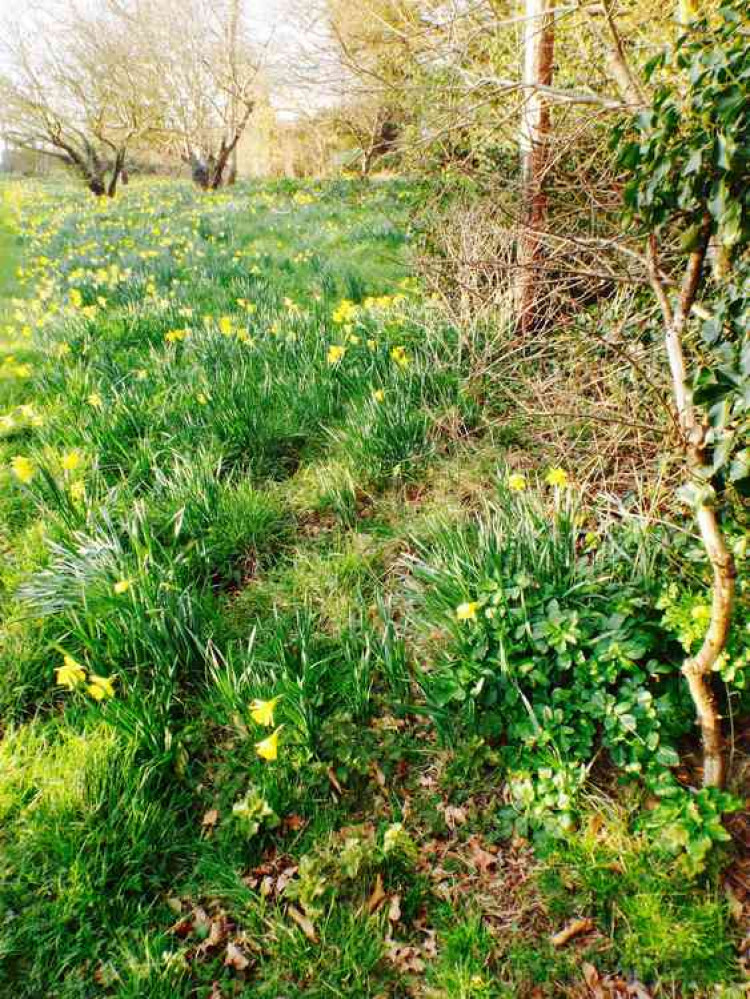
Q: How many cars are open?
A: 0